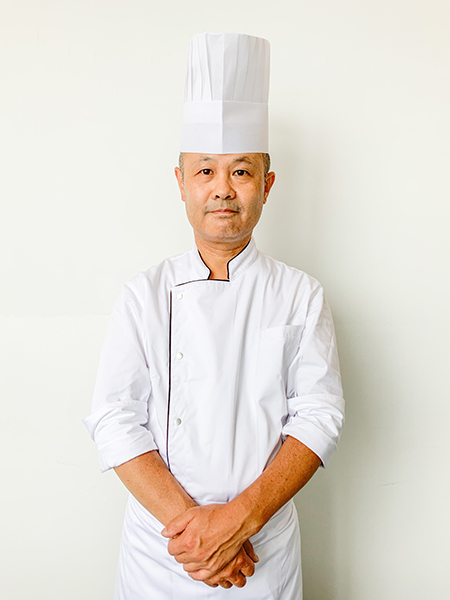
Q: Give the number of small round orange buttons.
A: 0